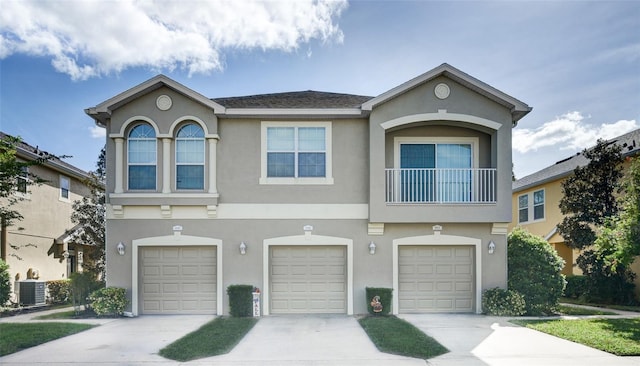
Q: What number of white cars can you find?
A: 0